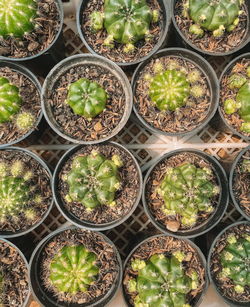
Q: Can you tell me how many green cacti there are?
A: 13